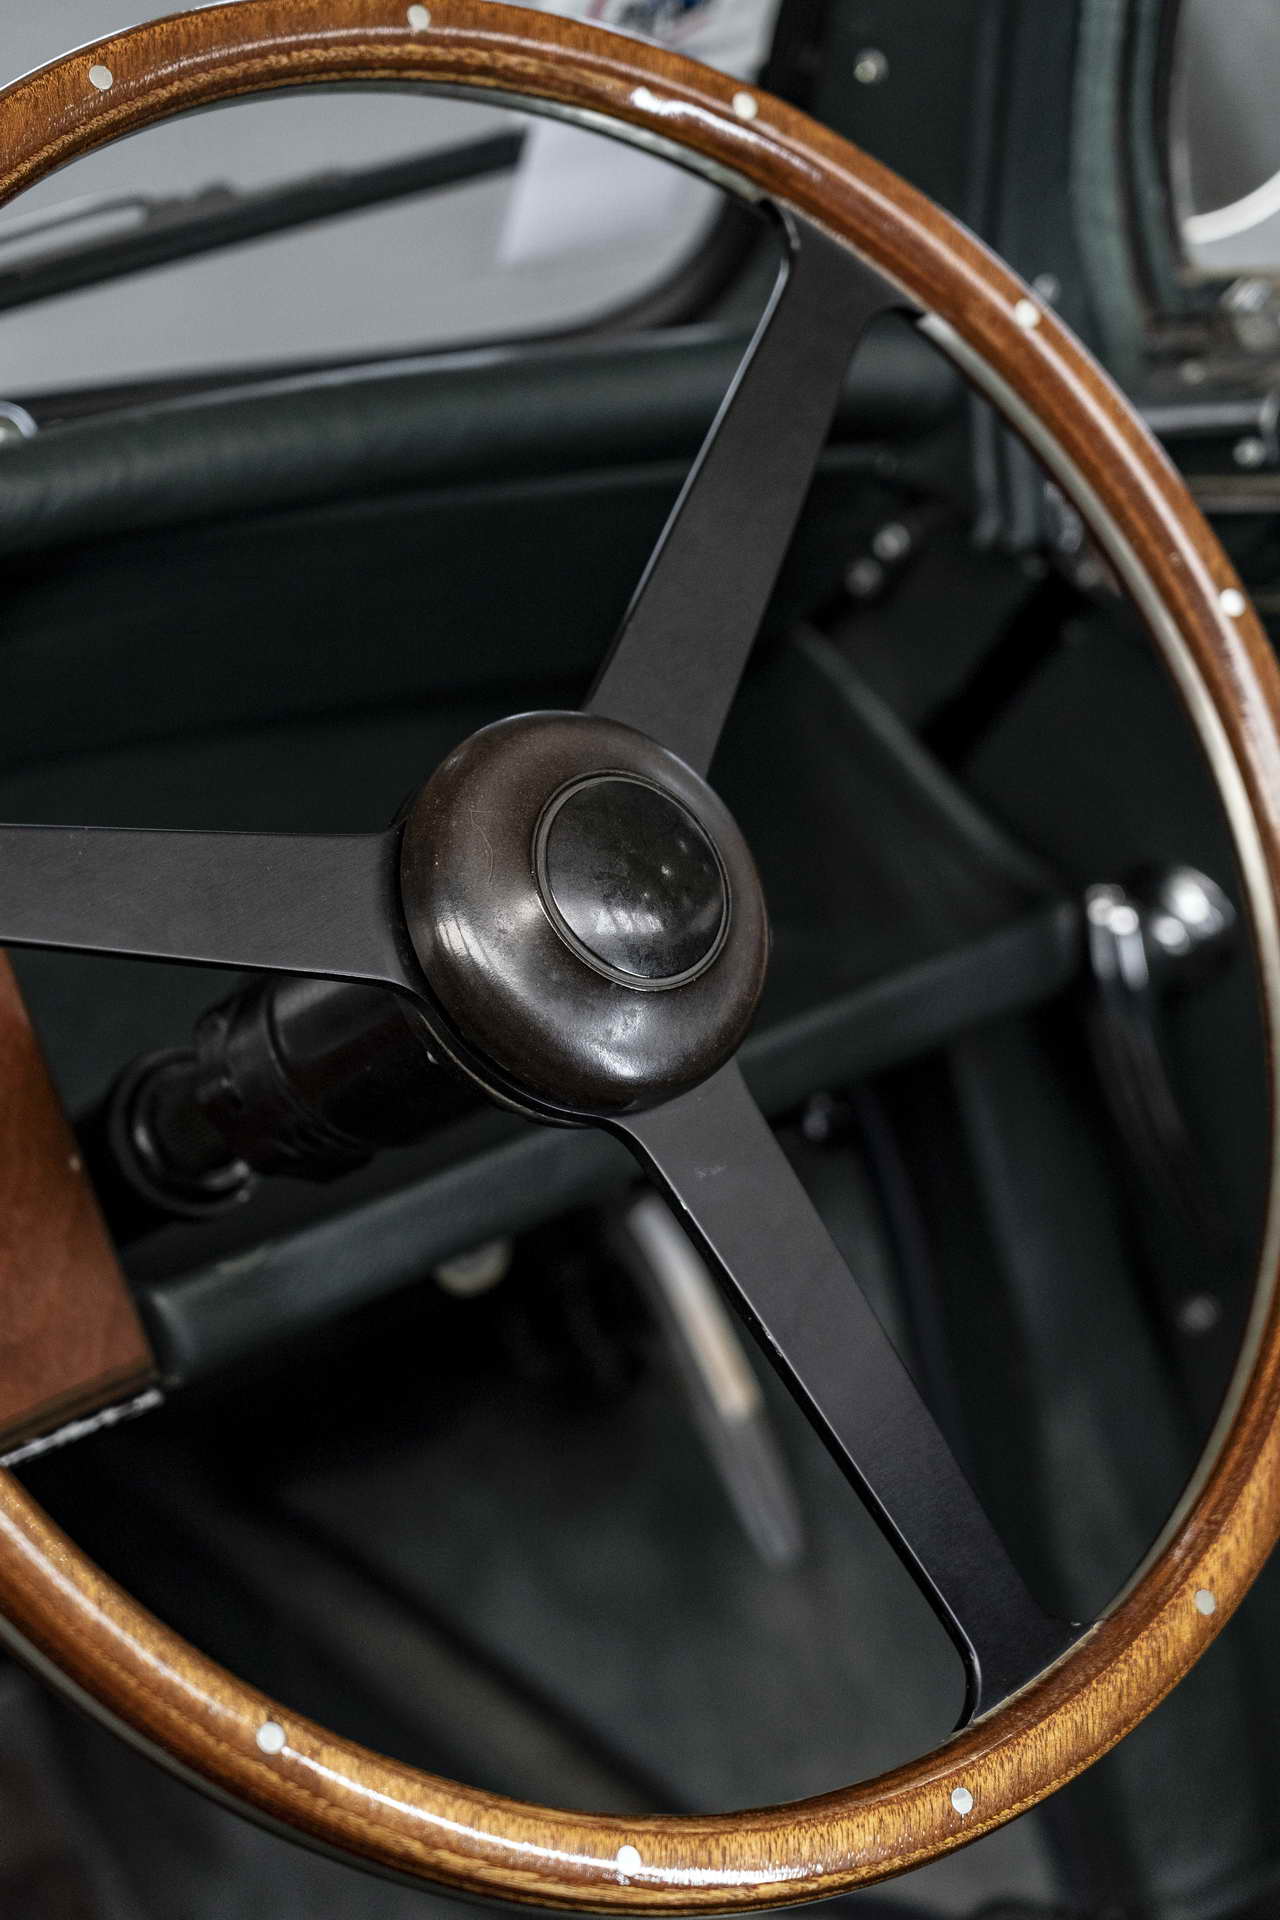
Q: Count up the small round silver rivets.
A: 9